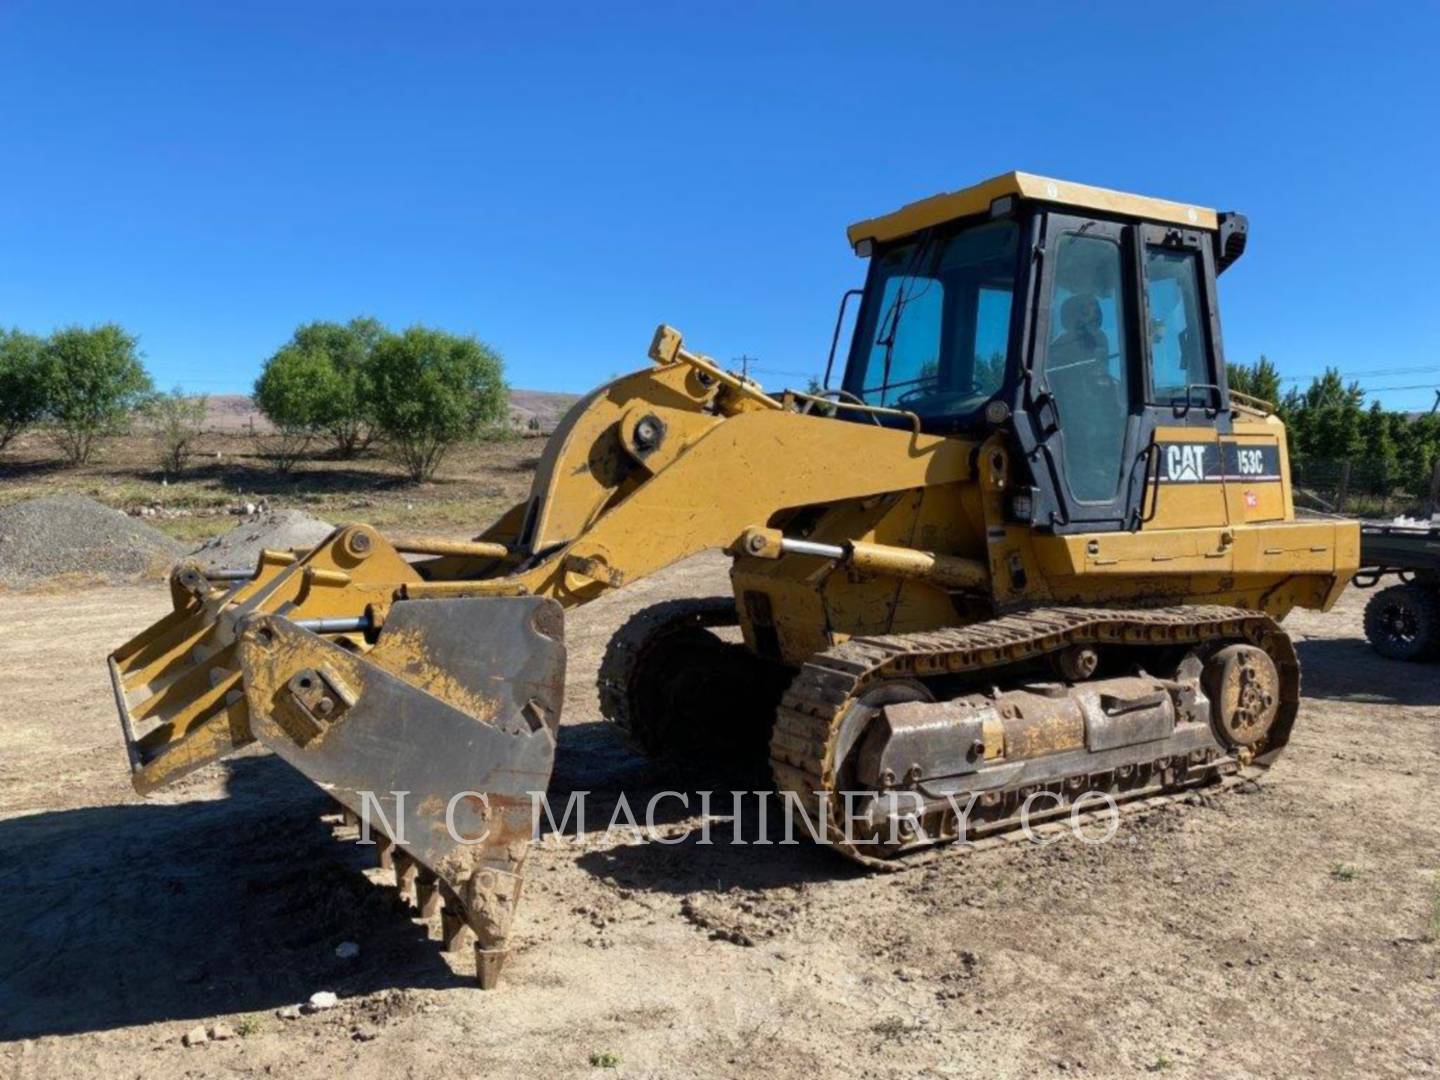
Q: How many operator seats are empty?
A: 1